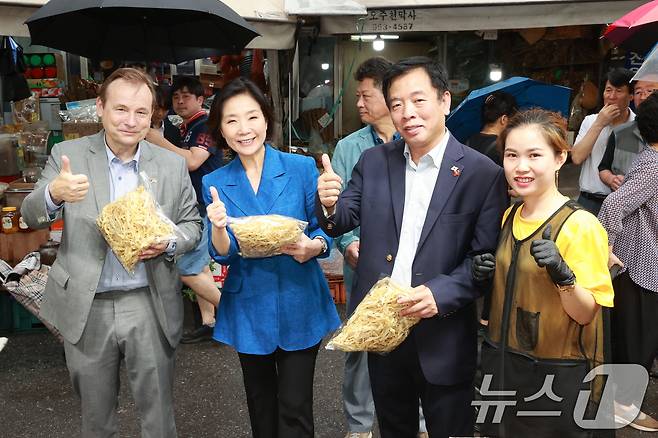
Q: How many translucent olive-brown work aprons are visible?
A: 1